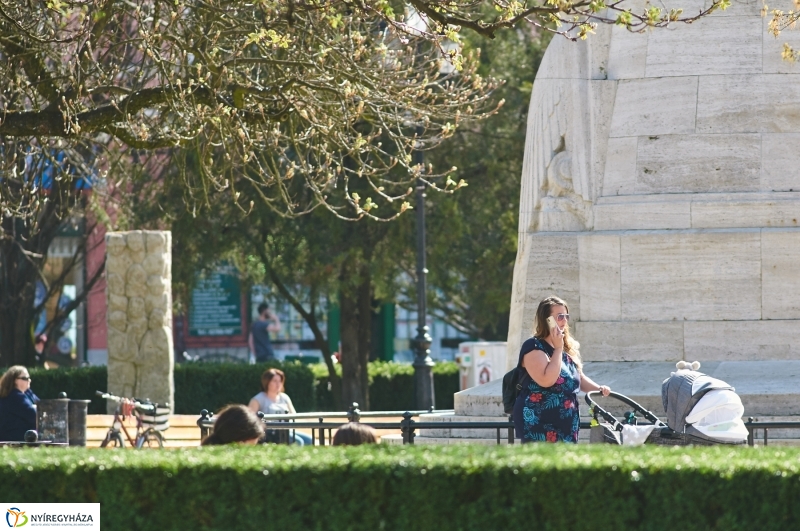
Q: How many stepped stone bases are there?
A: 1